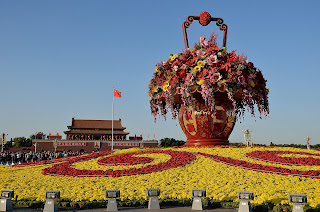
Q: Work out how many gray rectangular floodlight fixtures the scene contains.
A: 7